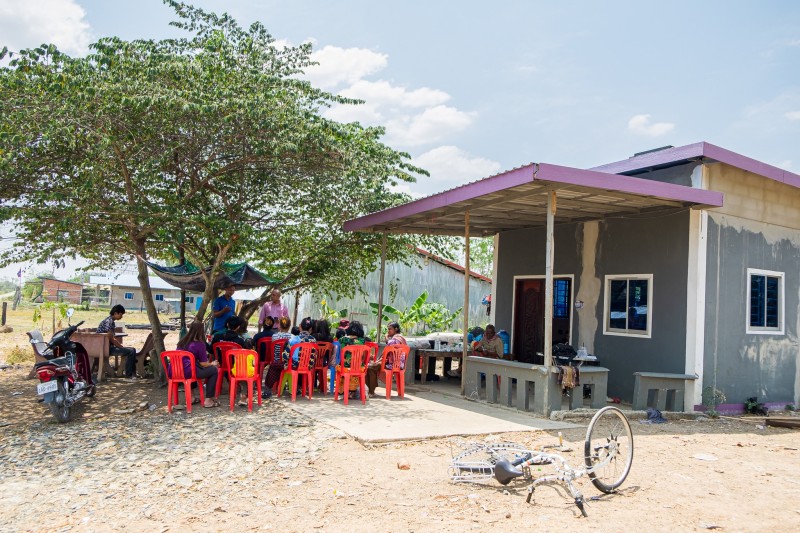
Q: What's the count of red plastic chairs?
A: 10